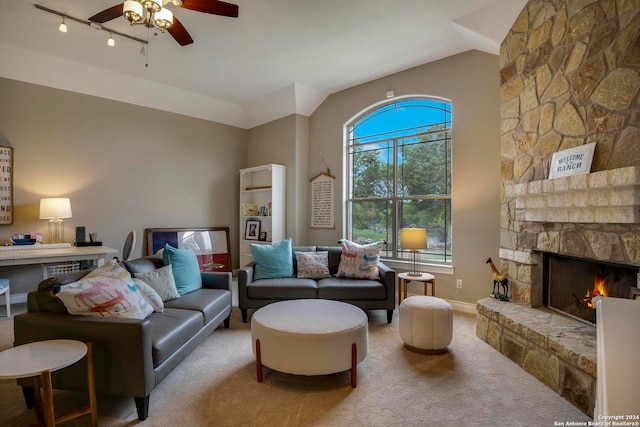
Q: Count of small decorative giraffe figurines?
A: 1